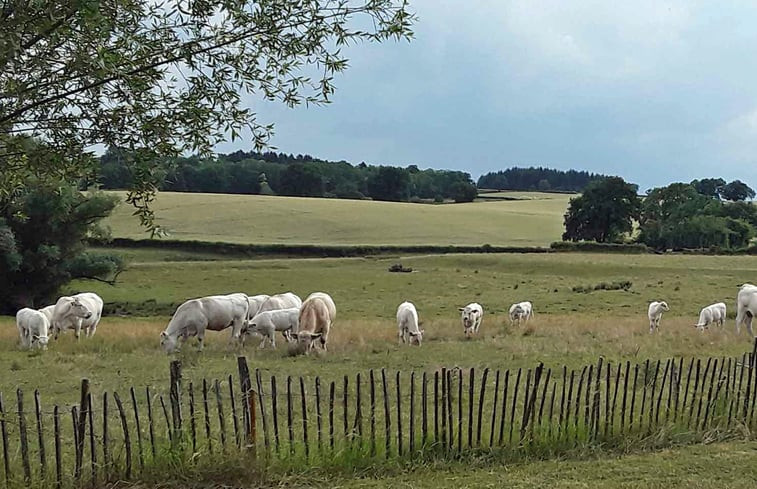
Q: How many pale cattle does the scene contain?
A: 14